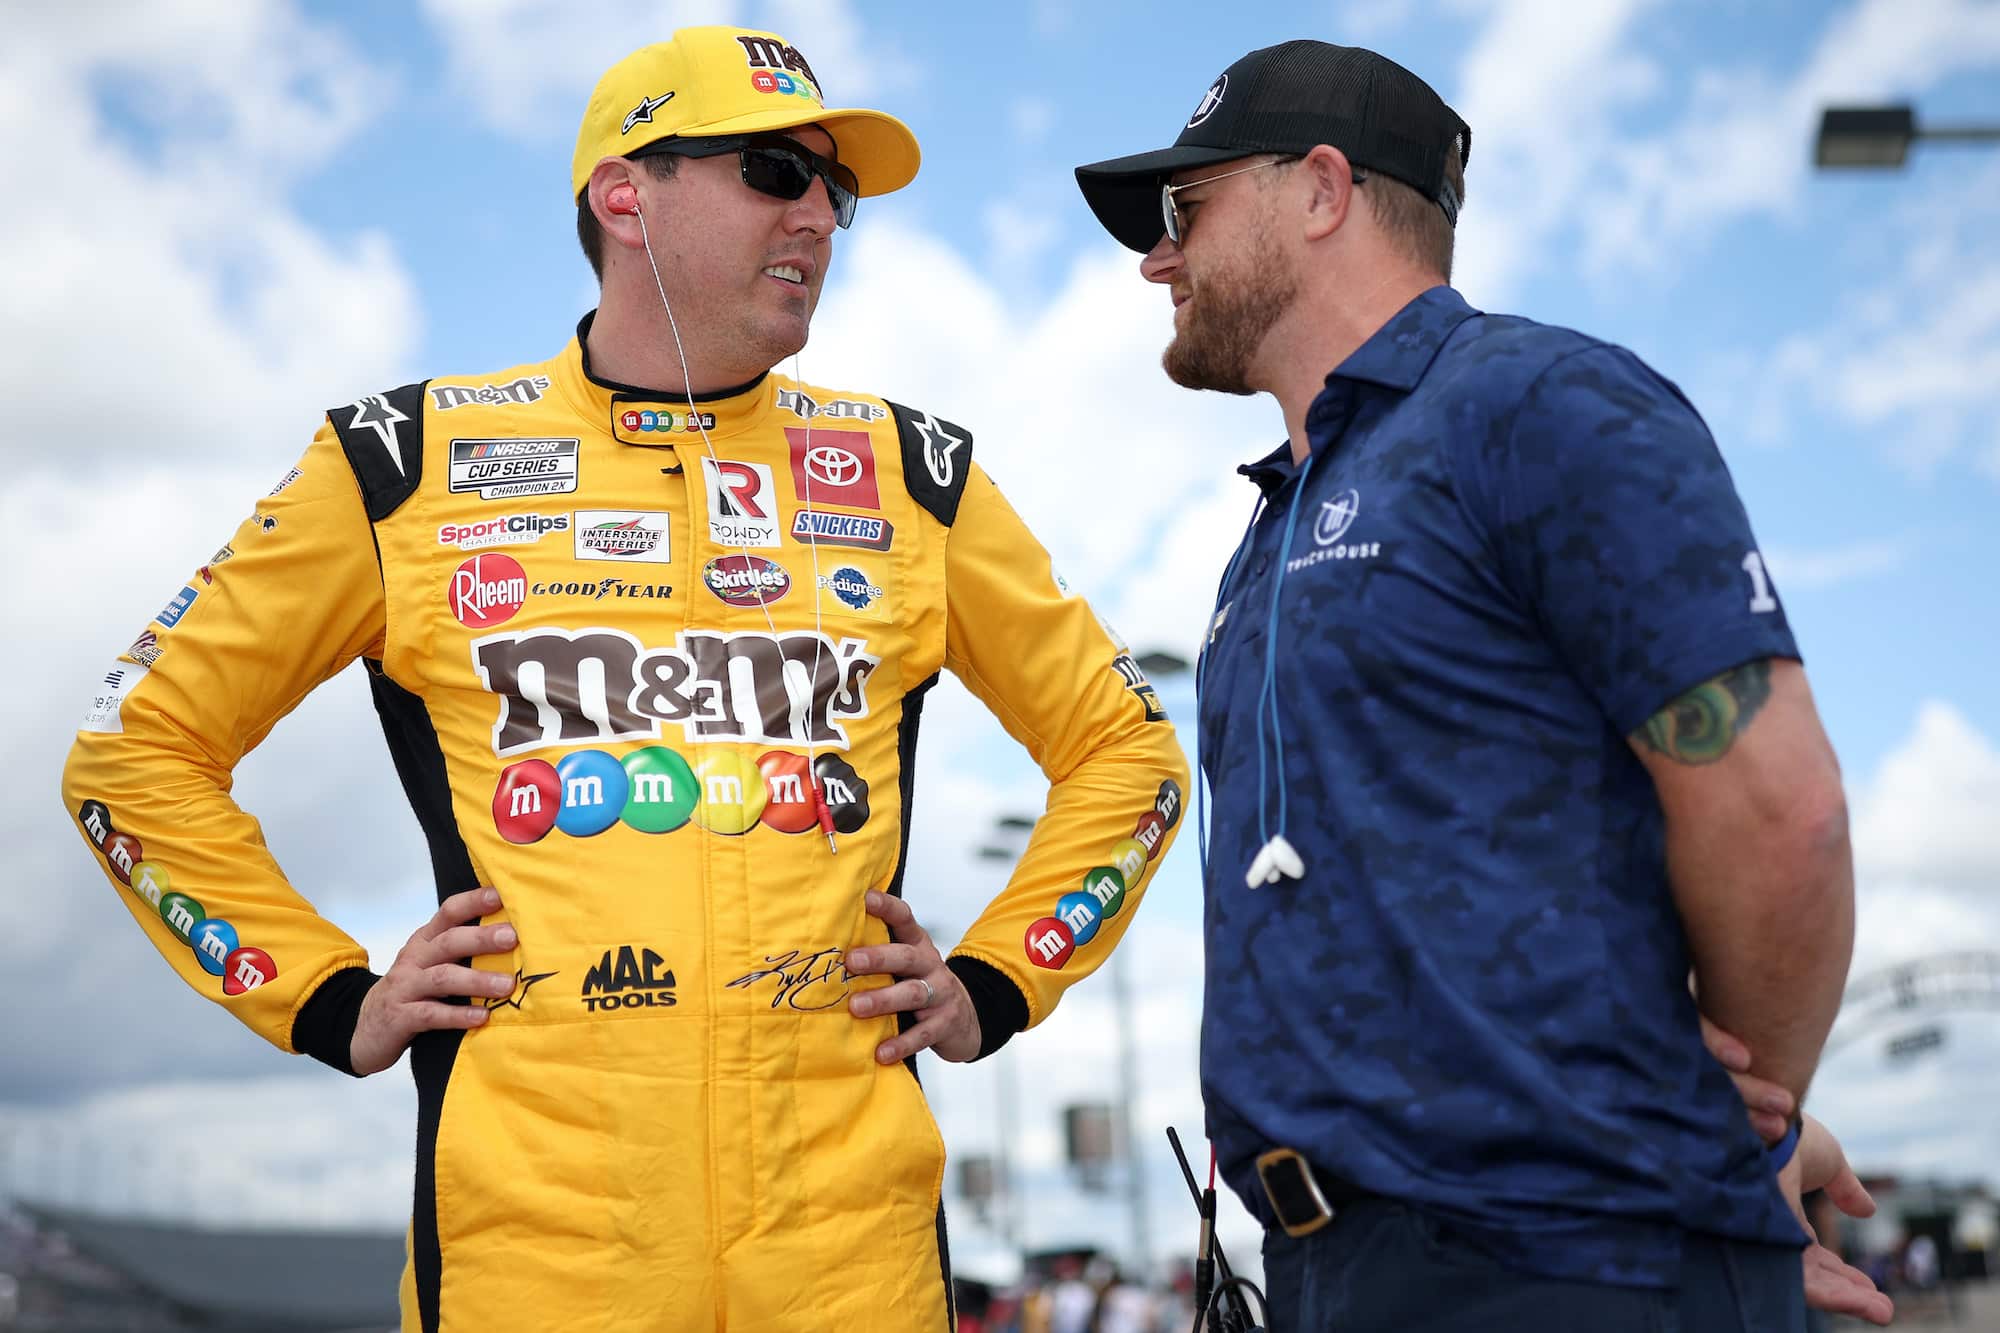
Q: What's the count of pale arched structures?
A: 1